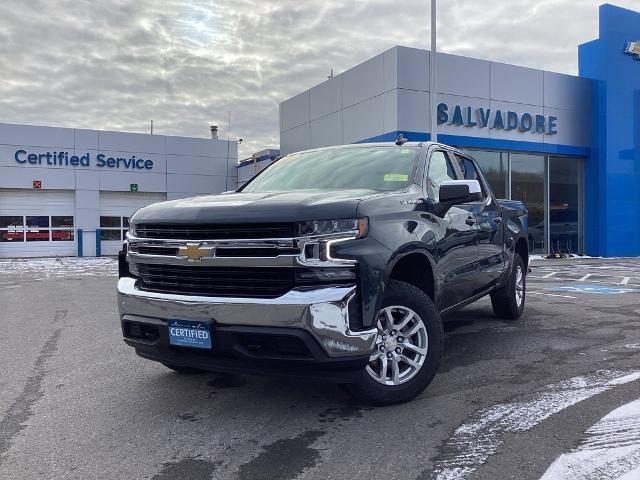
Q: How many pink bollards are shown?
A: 0